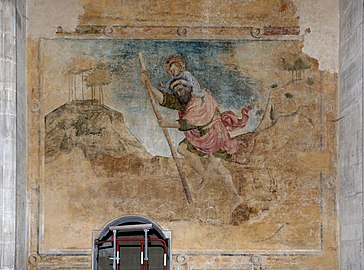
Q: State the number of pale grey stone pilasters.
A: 2